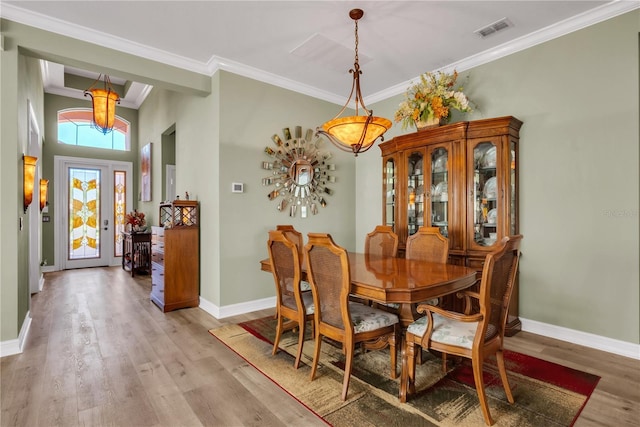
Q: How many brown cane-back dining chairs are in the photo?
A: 6